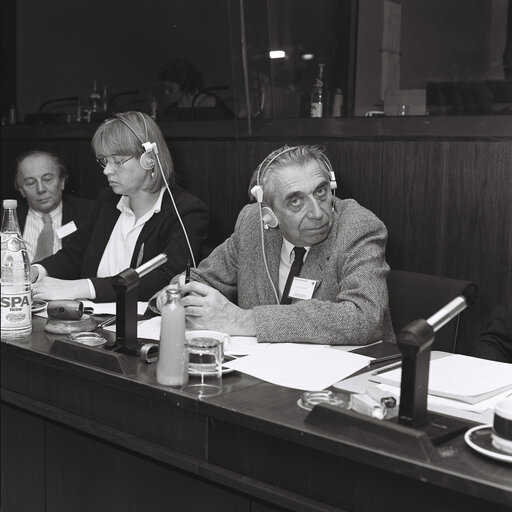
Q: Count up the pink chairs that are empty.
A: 0